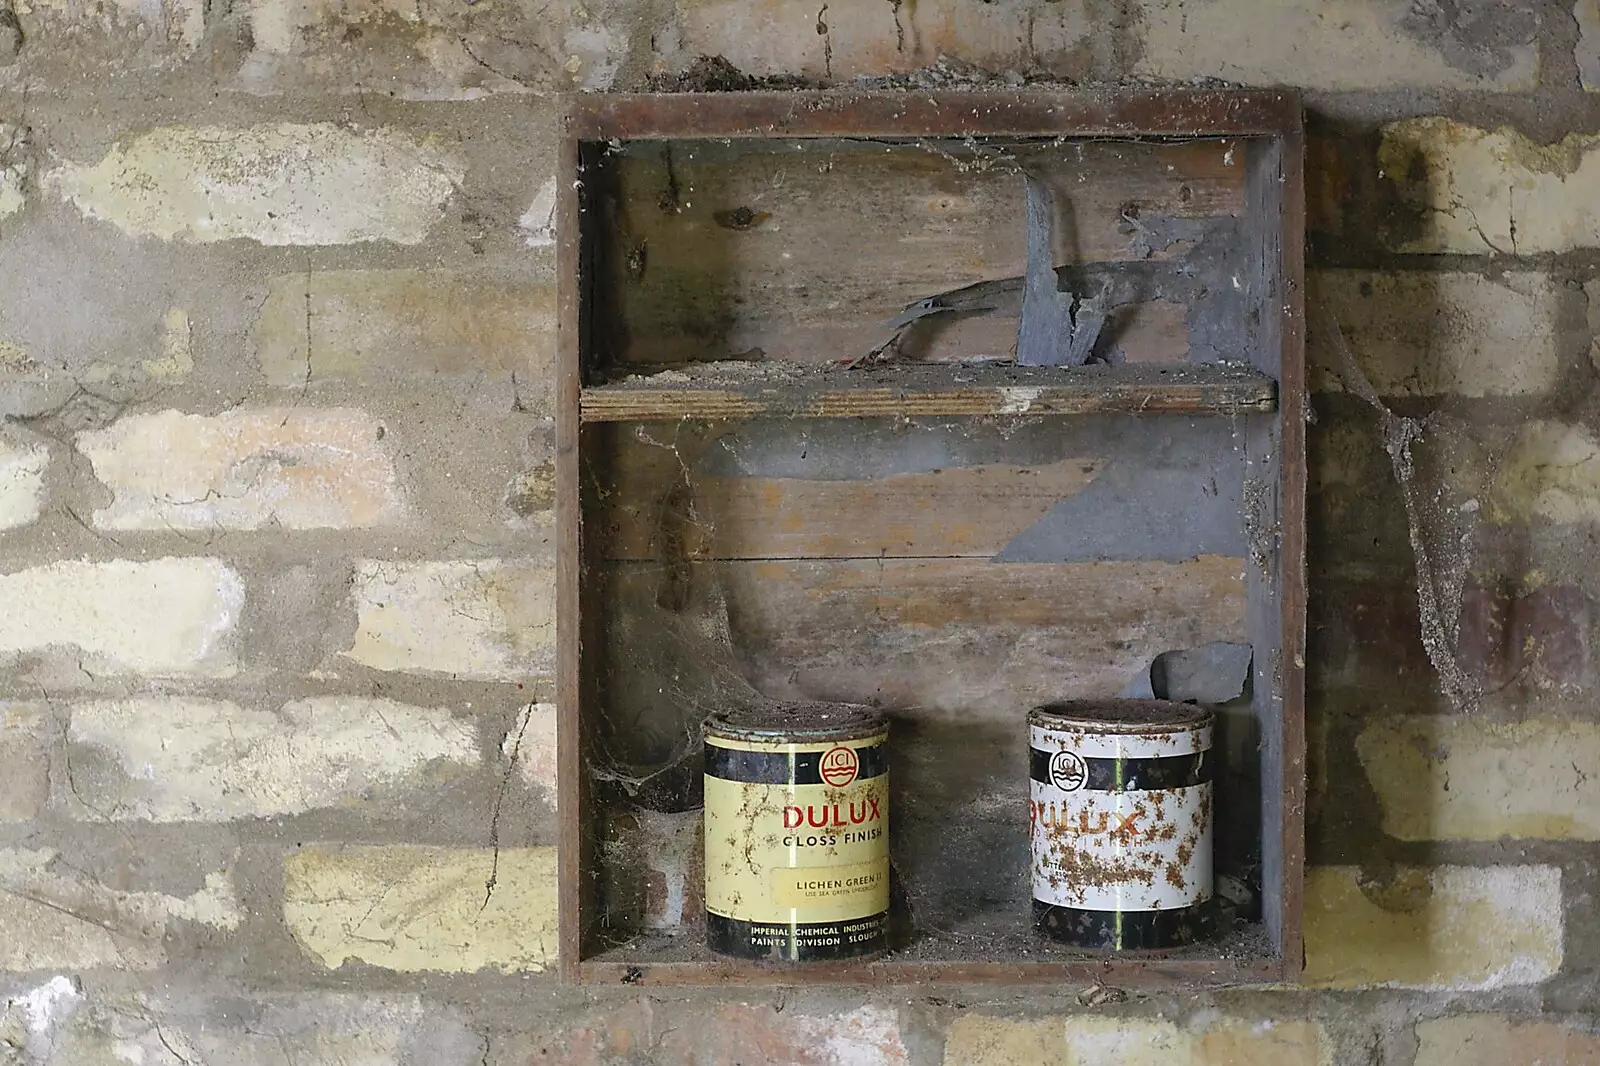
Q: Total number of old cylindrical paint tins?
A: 2